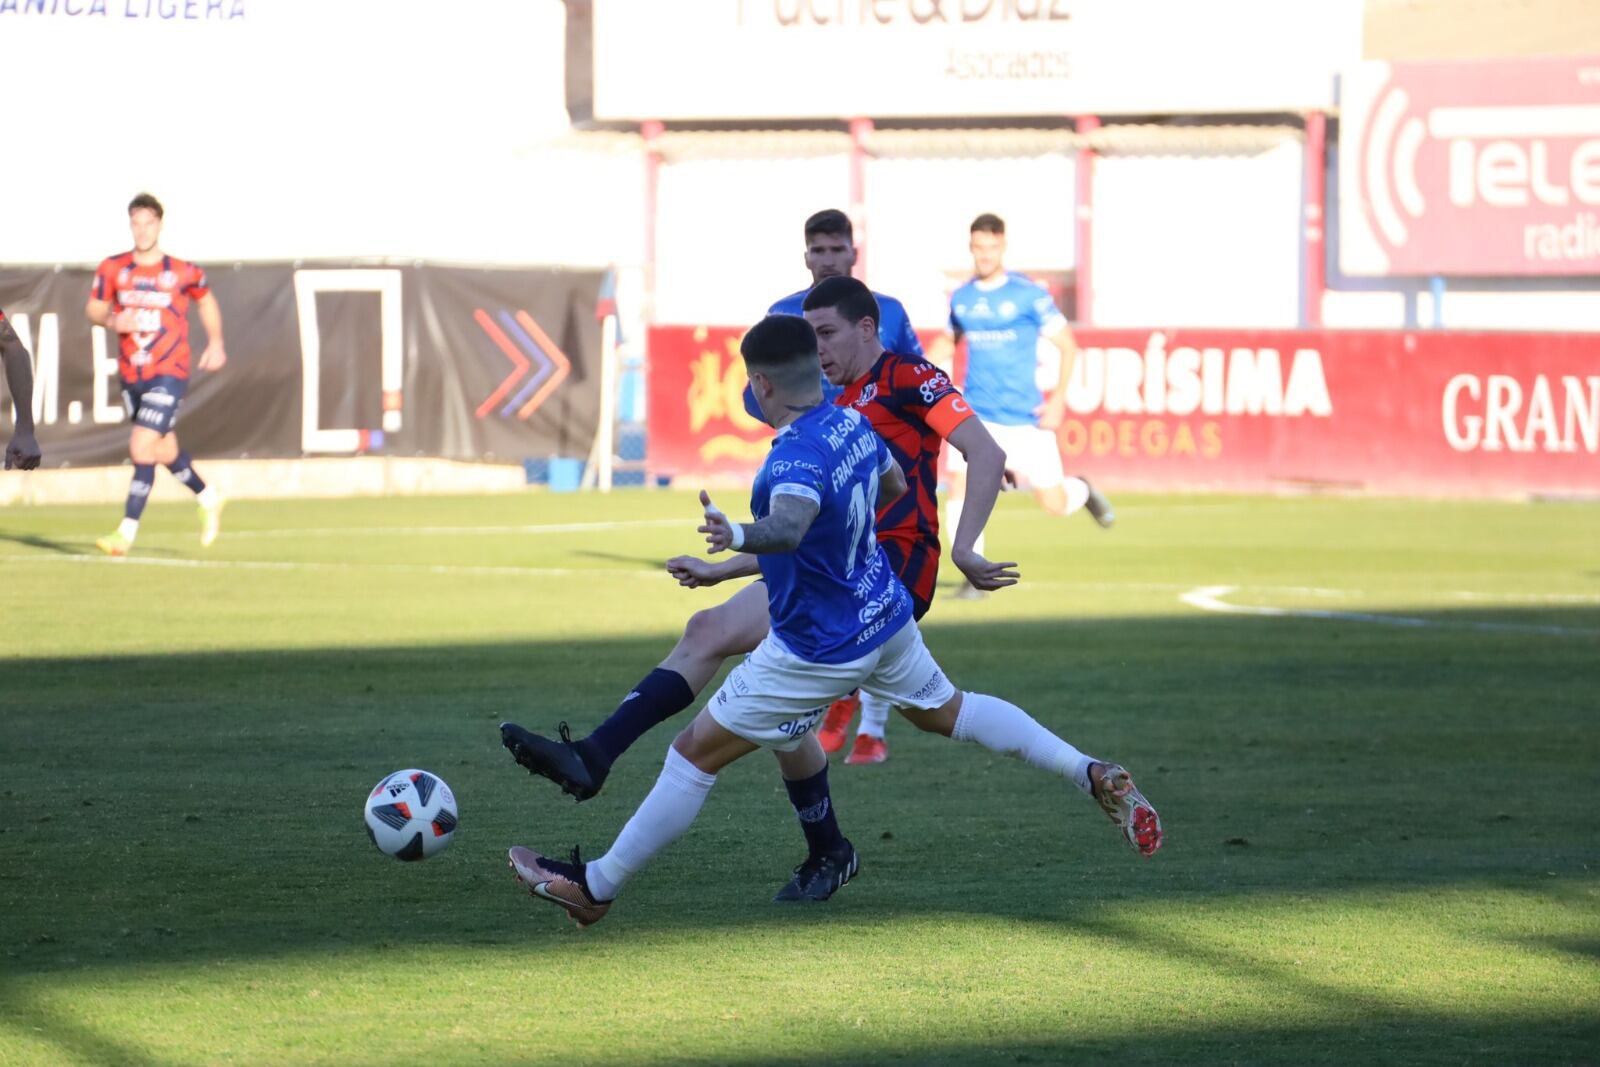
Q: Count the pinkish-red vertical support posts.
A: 4